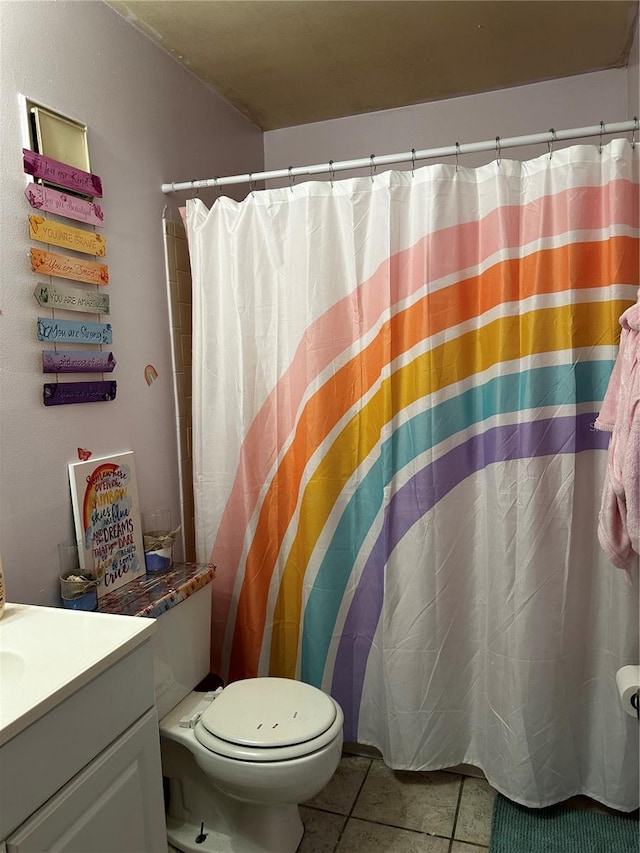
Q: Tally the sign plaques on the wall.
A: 8